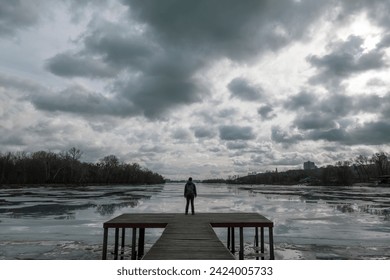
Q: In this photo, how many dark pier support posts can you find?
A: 11